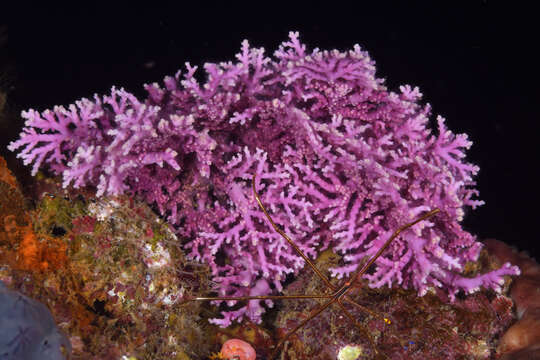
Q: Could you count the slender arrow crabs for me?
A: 1